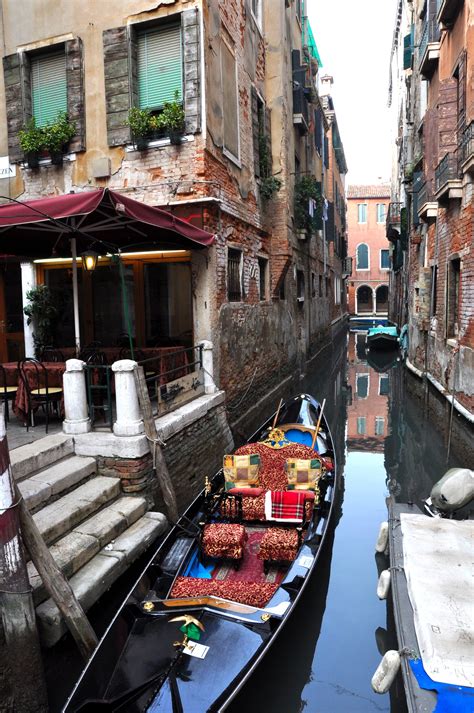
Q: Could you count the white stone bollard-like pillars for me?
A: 3